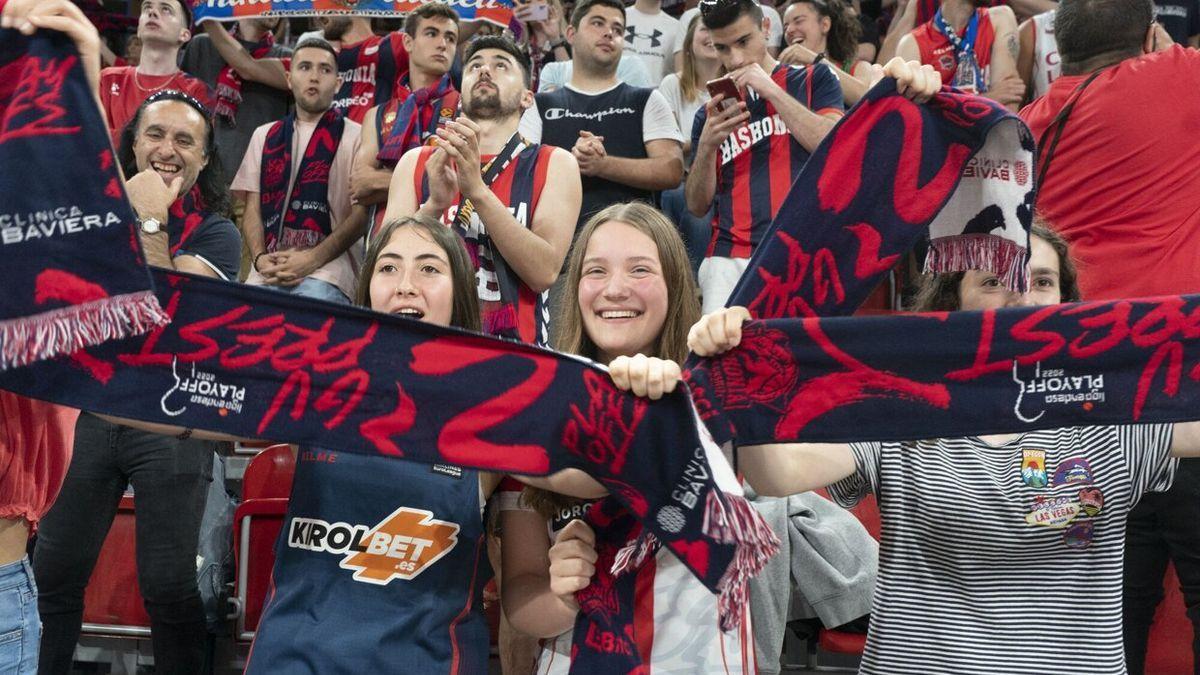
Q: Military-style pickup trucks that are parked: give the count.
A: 0